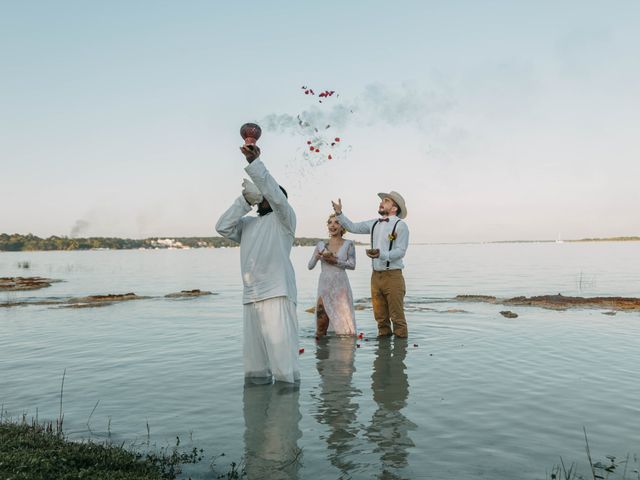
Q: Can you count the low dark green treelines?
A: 1